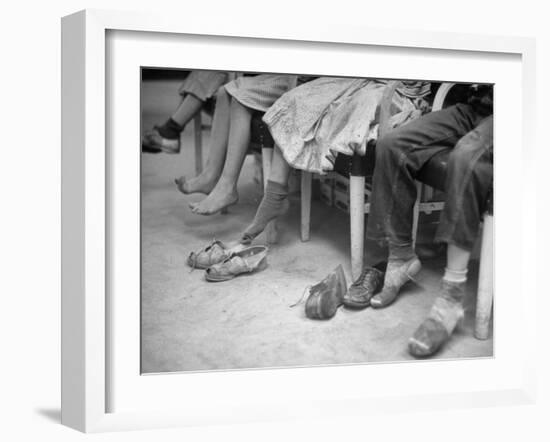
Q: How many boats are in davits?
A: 0